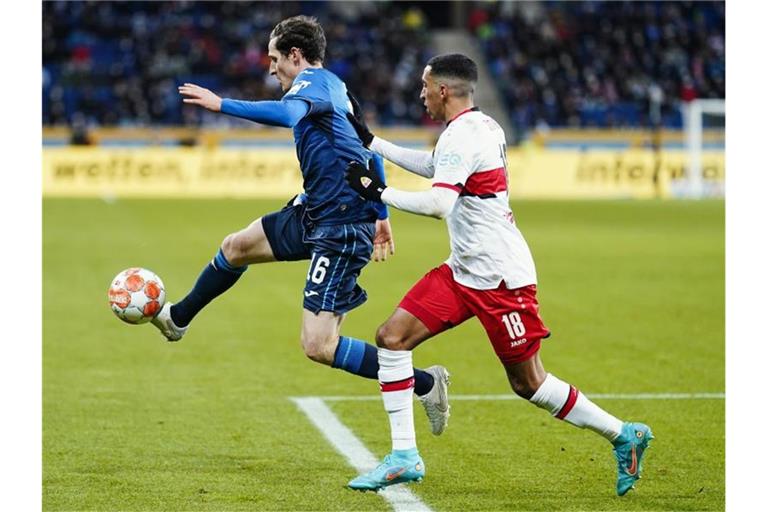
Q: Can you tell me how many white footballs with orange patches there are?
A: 1